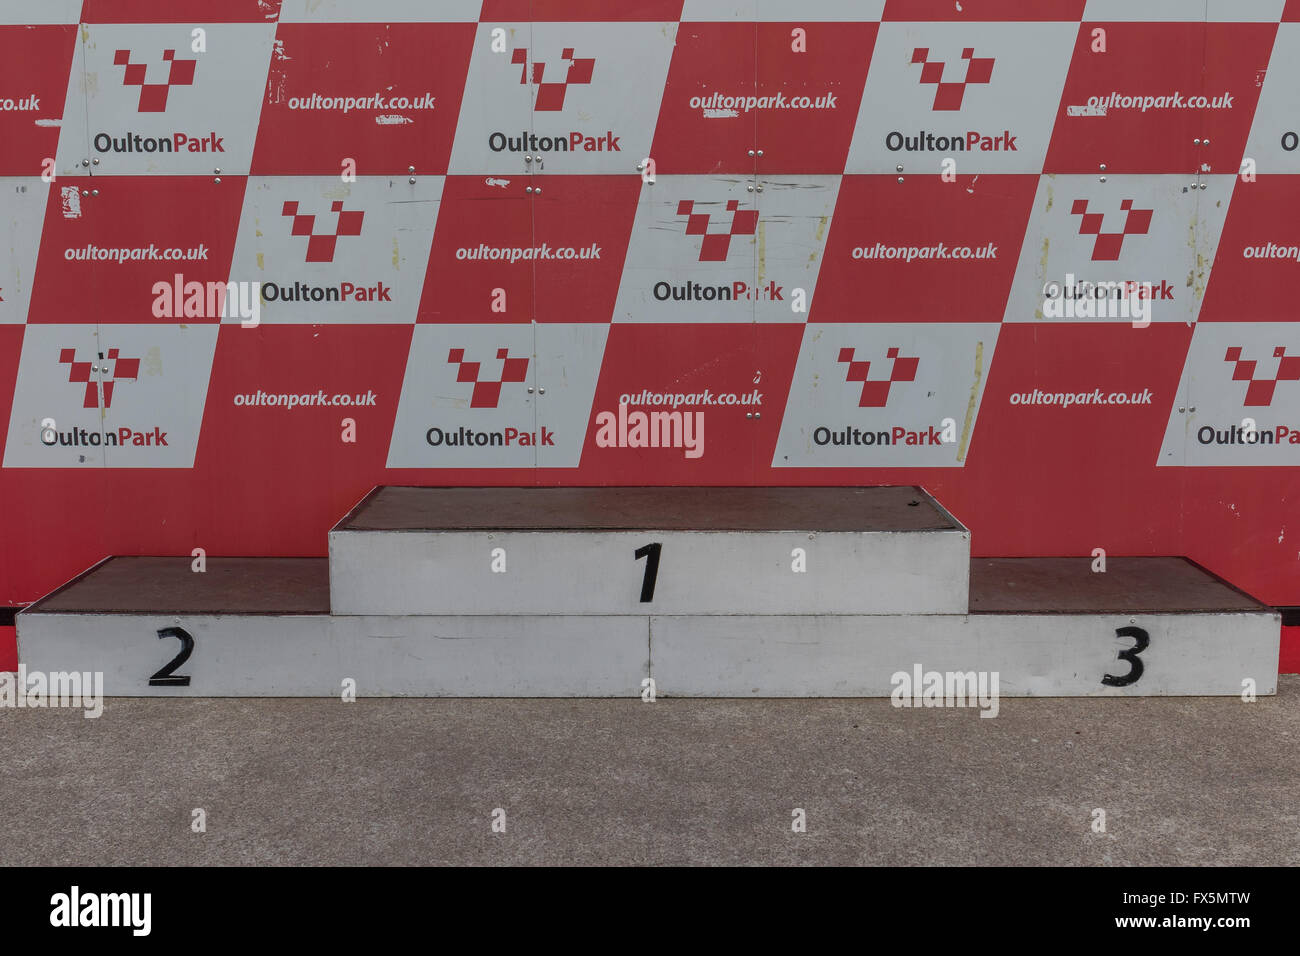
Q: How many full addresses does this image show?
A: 9